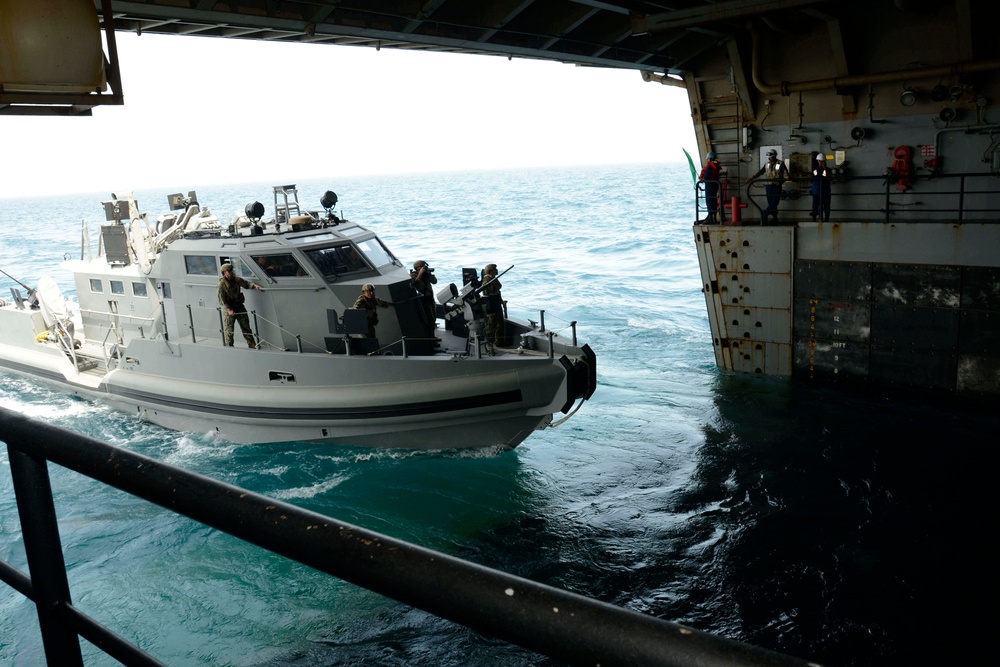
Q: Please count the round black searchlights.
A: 2